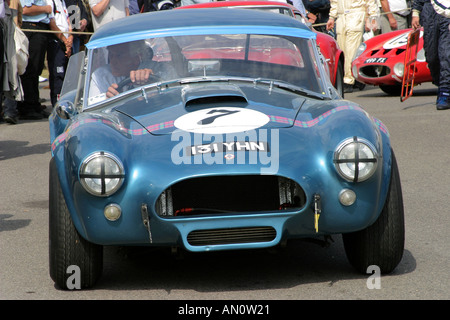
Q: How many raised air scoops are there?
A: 1